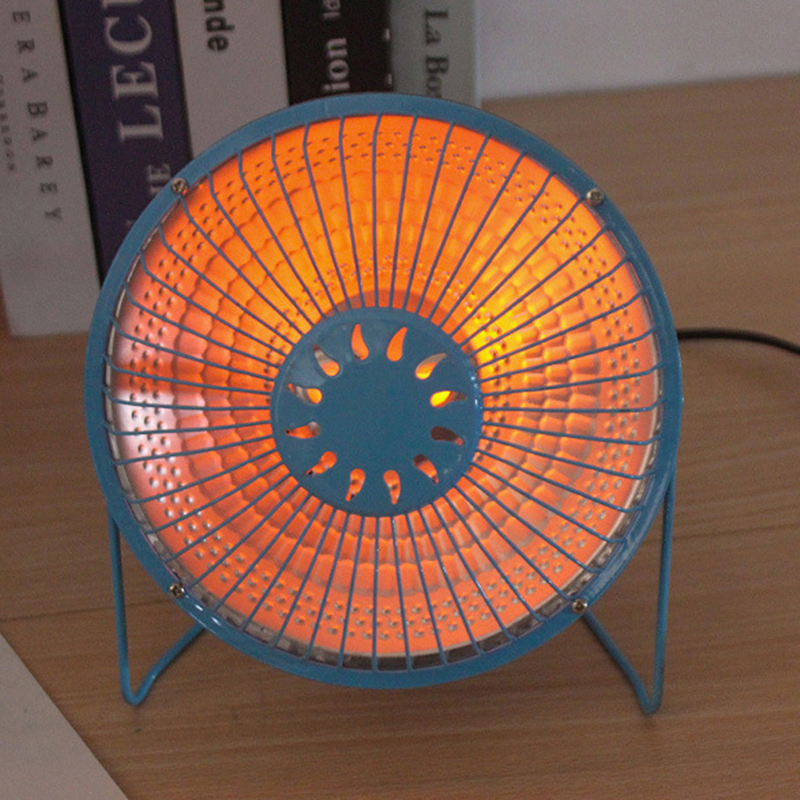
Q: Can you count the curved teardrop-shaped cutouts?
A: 12